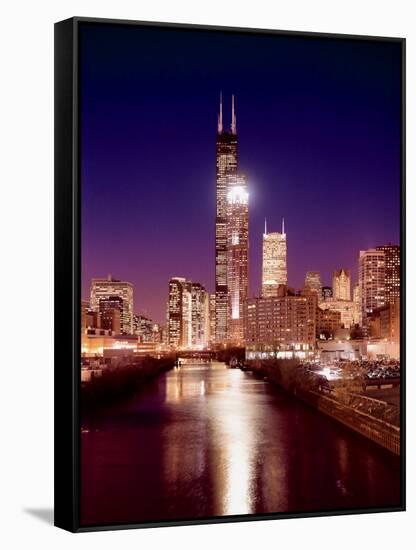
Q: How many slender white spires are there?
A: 4